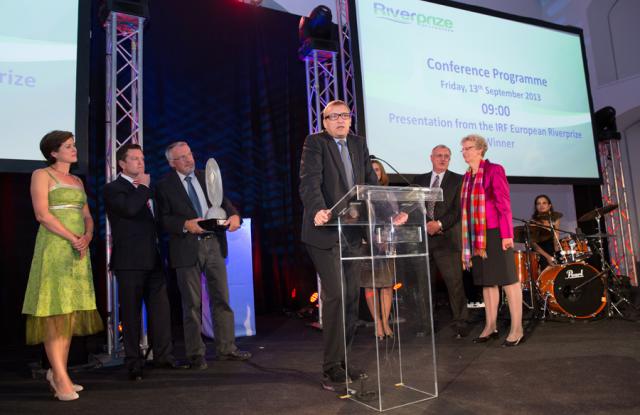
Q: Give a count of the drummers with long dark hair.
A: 1